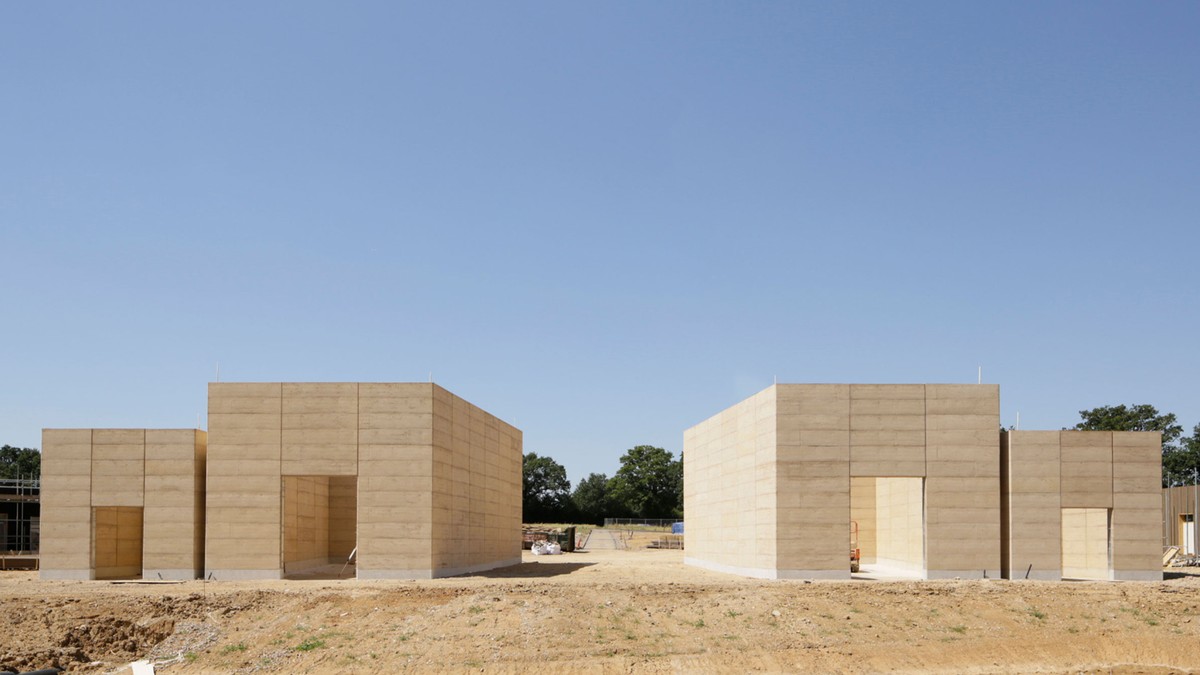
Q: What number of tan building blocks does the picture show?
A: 4